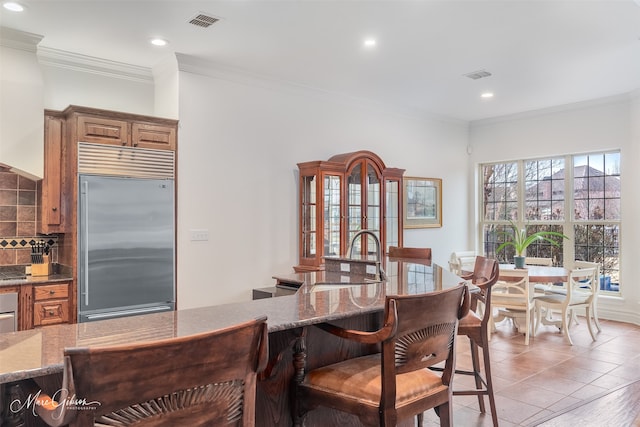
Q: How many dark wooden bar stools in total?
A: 4